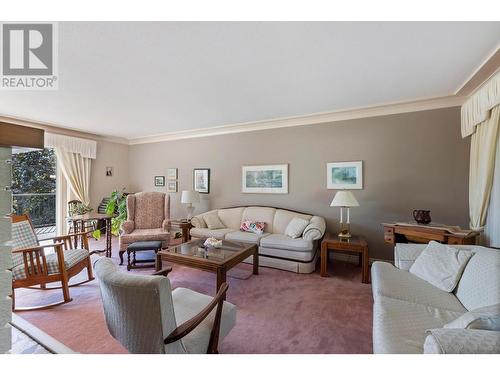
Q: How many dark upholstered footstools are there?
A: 1